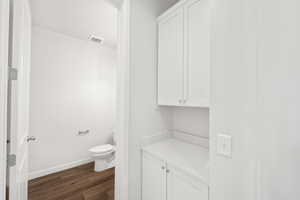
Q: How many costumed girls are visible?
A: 0